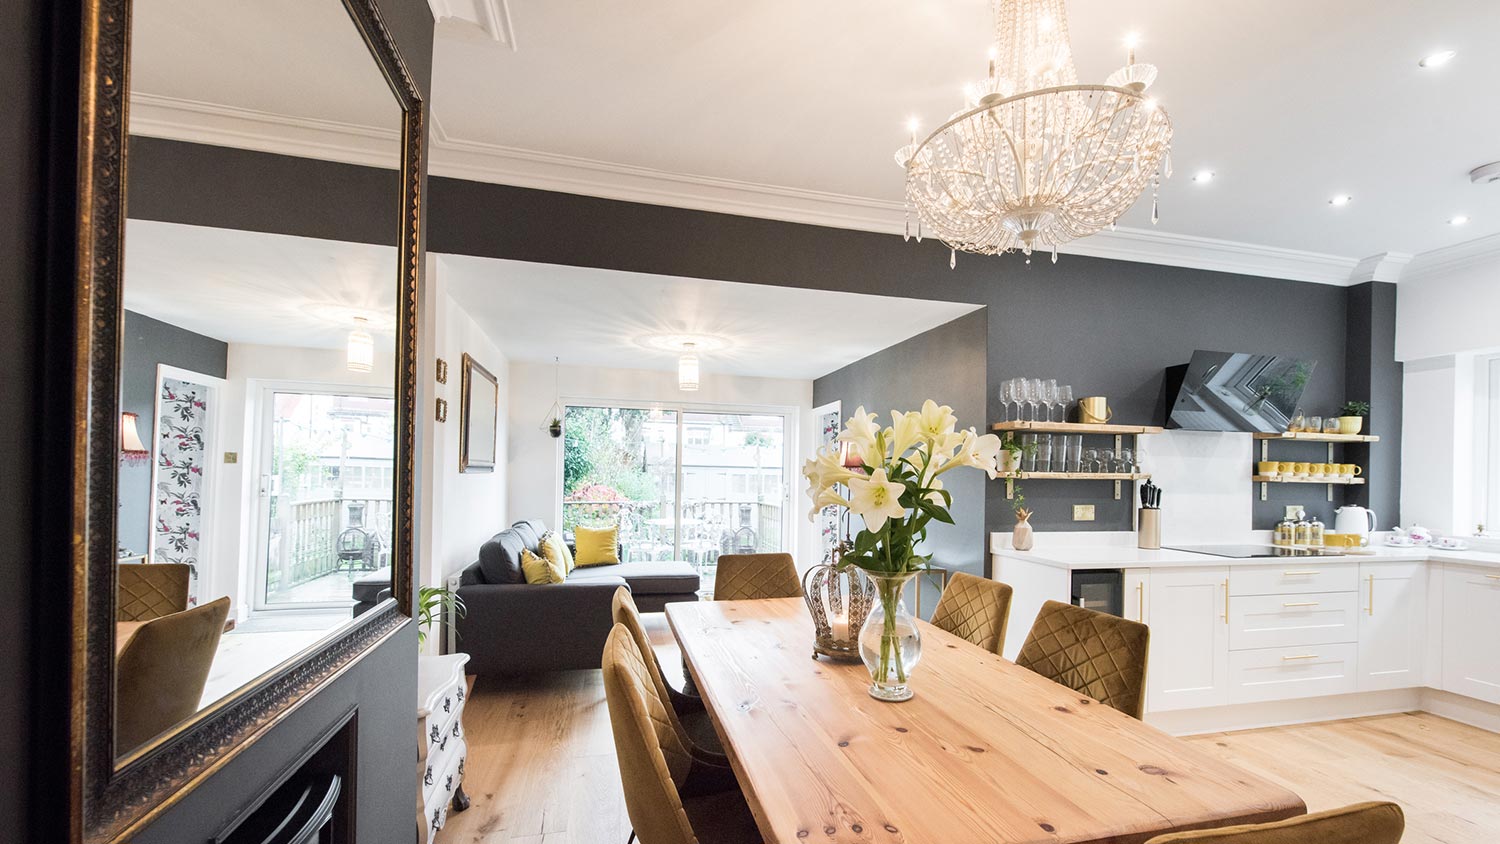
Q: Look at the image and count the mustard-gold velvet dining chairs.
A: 6